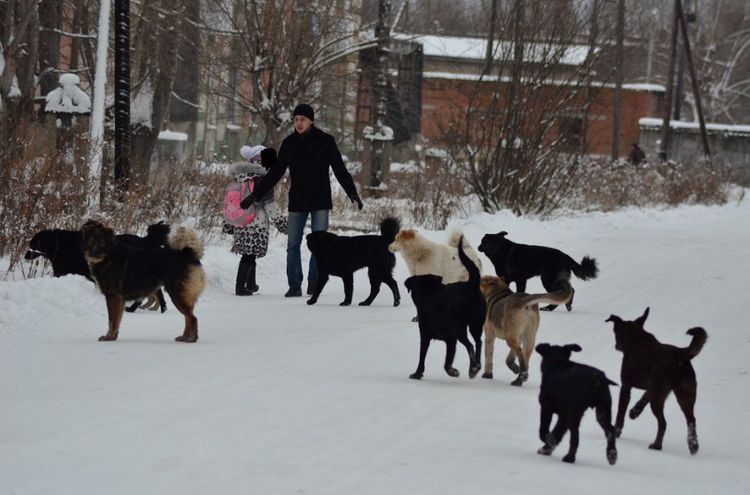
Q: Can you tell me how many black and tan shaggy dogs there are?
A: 1